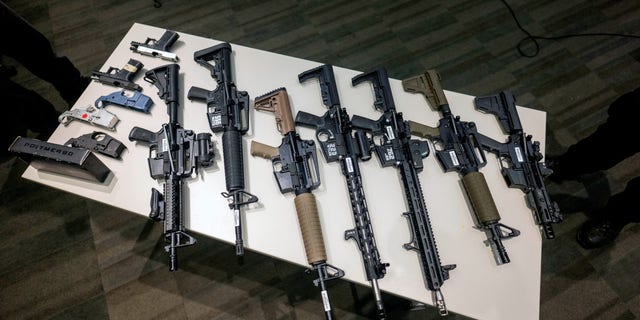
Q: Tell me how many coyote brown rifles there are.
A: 1